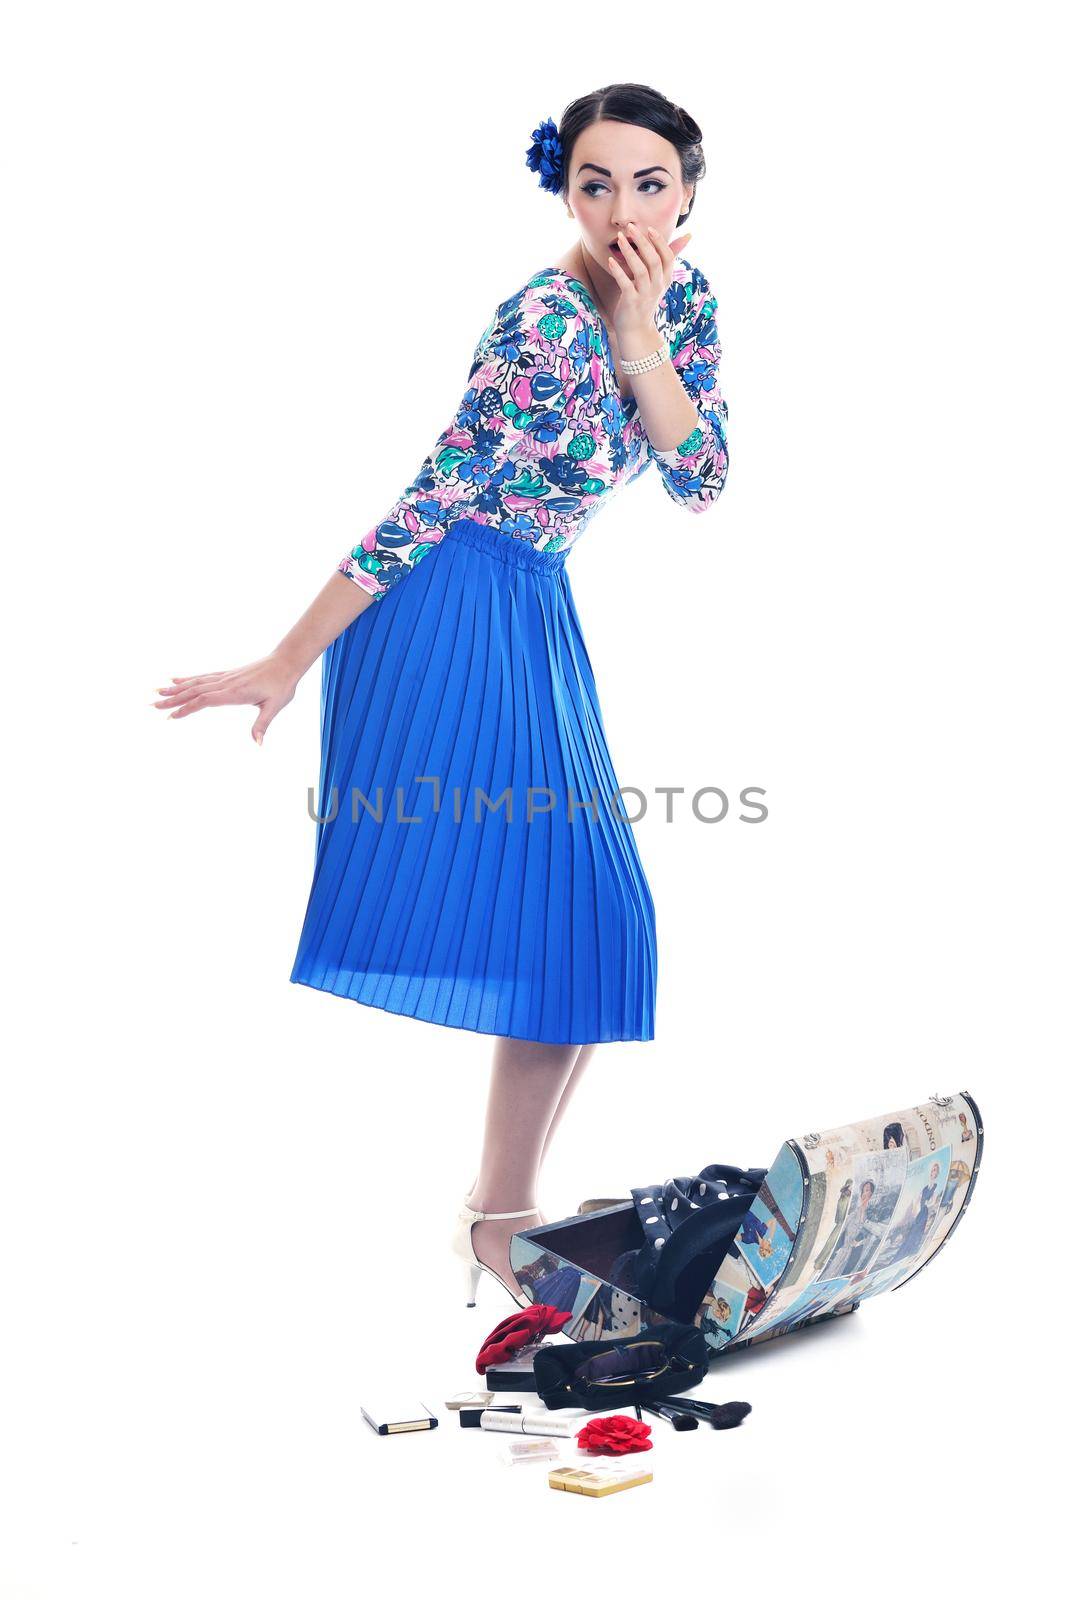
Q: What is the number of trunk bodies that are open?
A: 1